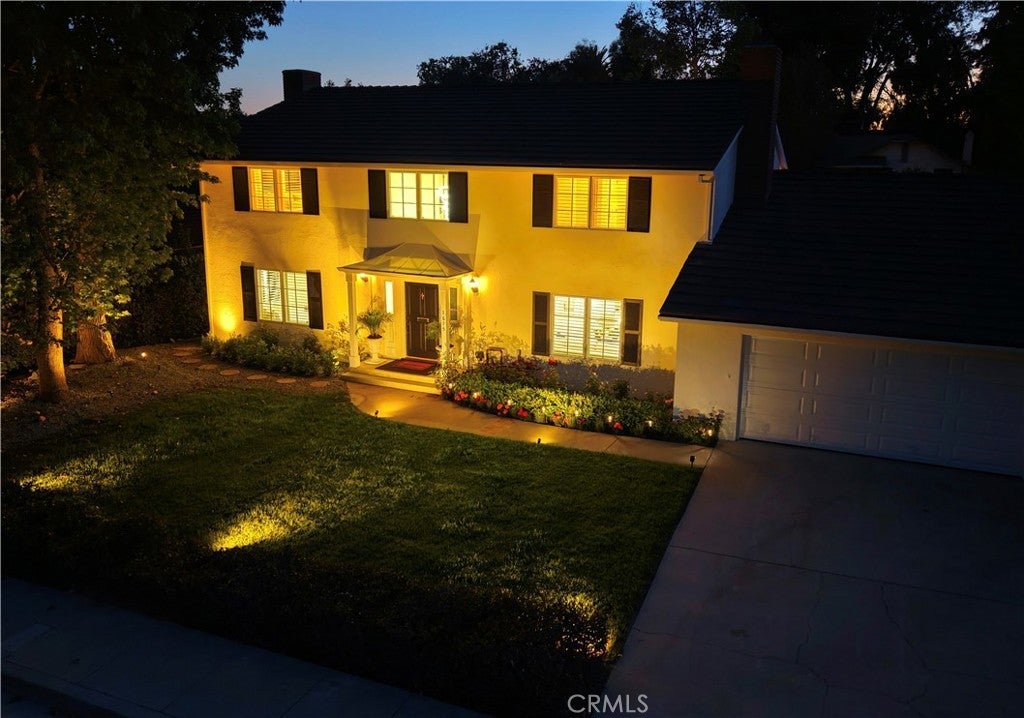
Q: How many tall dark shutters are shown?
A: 10